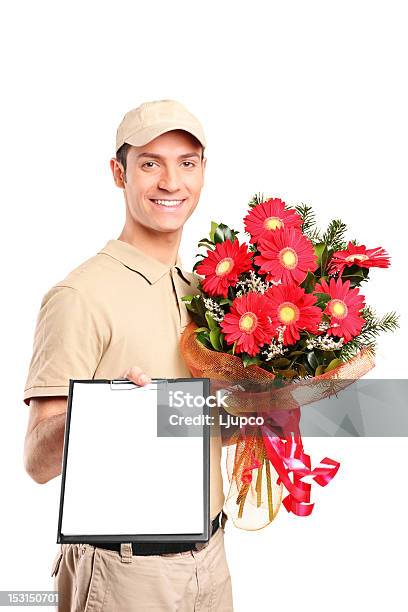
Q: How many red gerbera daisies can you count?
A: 7